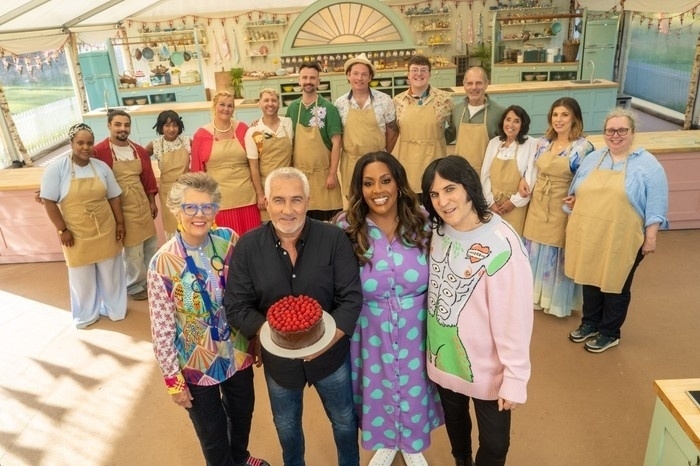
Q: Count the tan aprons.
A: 12